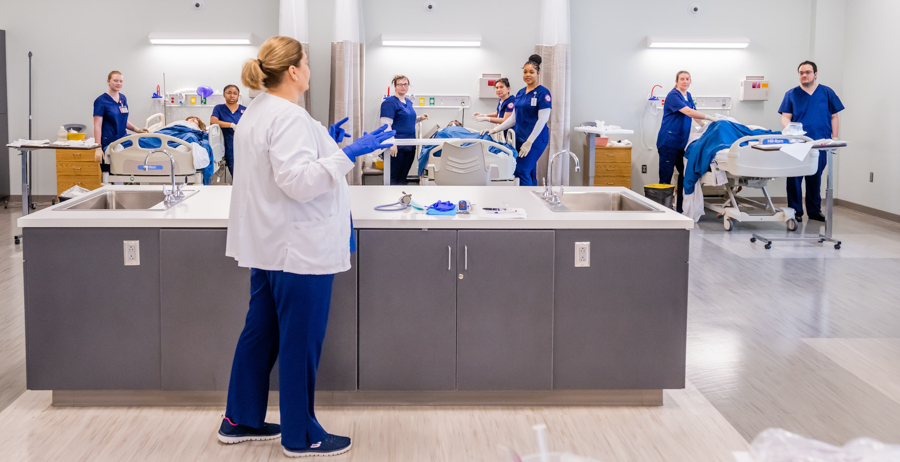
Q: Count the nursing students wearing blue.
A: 7